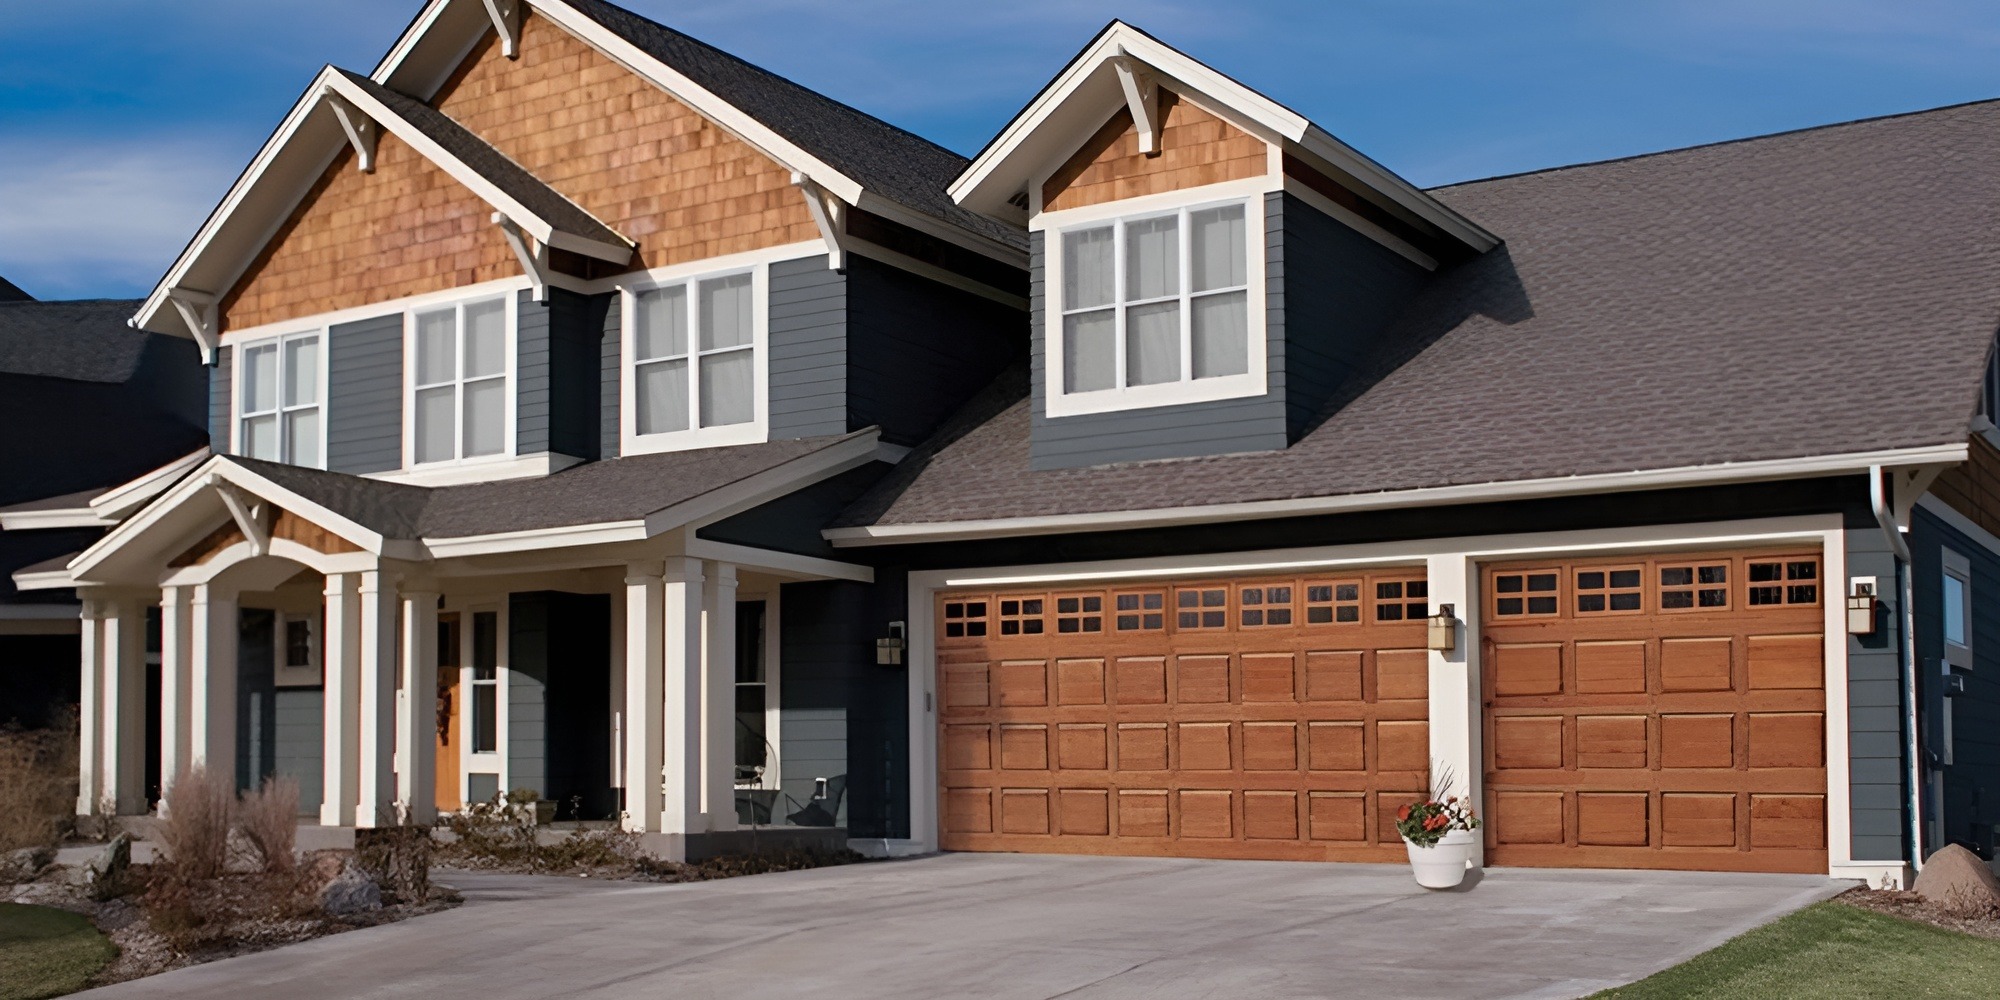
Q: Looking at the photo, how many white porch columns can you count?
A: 10